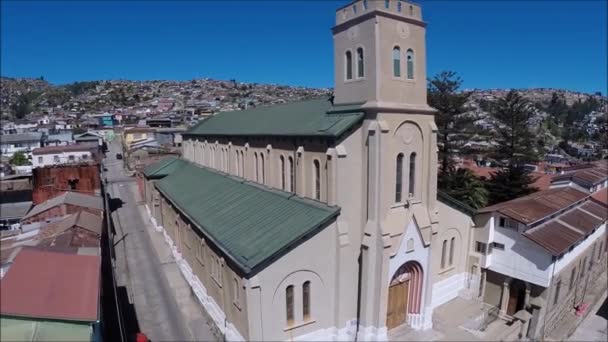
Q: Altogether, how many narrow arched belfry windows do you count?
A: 4